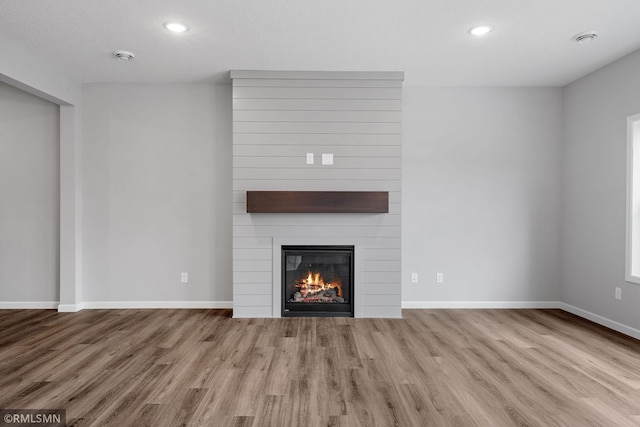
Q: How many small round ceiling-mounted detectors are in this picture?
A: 2